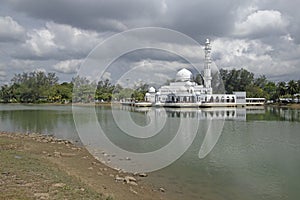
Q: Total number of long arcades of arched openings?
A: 1